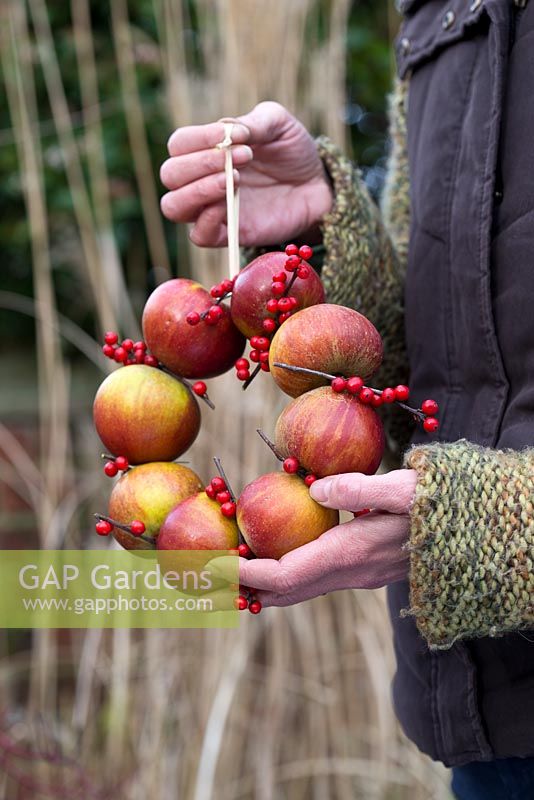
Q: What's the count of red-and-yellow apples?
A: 8